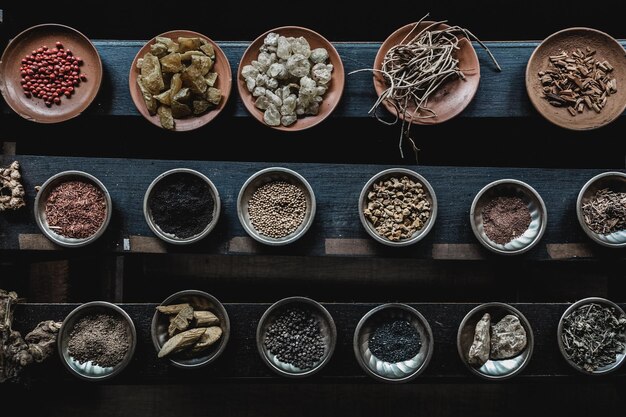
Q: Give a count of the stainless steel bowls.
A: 12